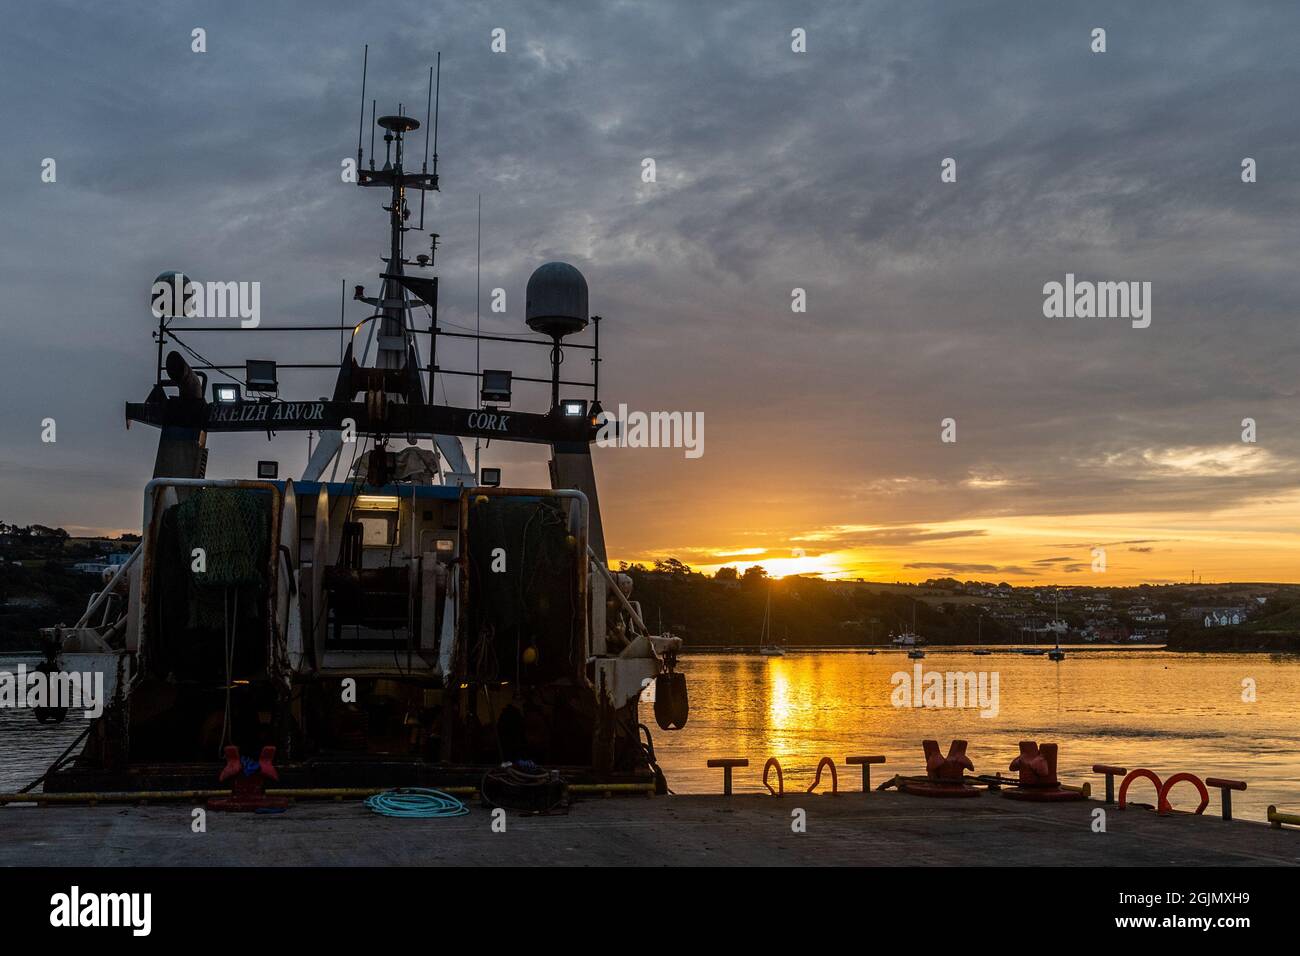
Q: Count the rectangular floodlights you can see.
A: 6